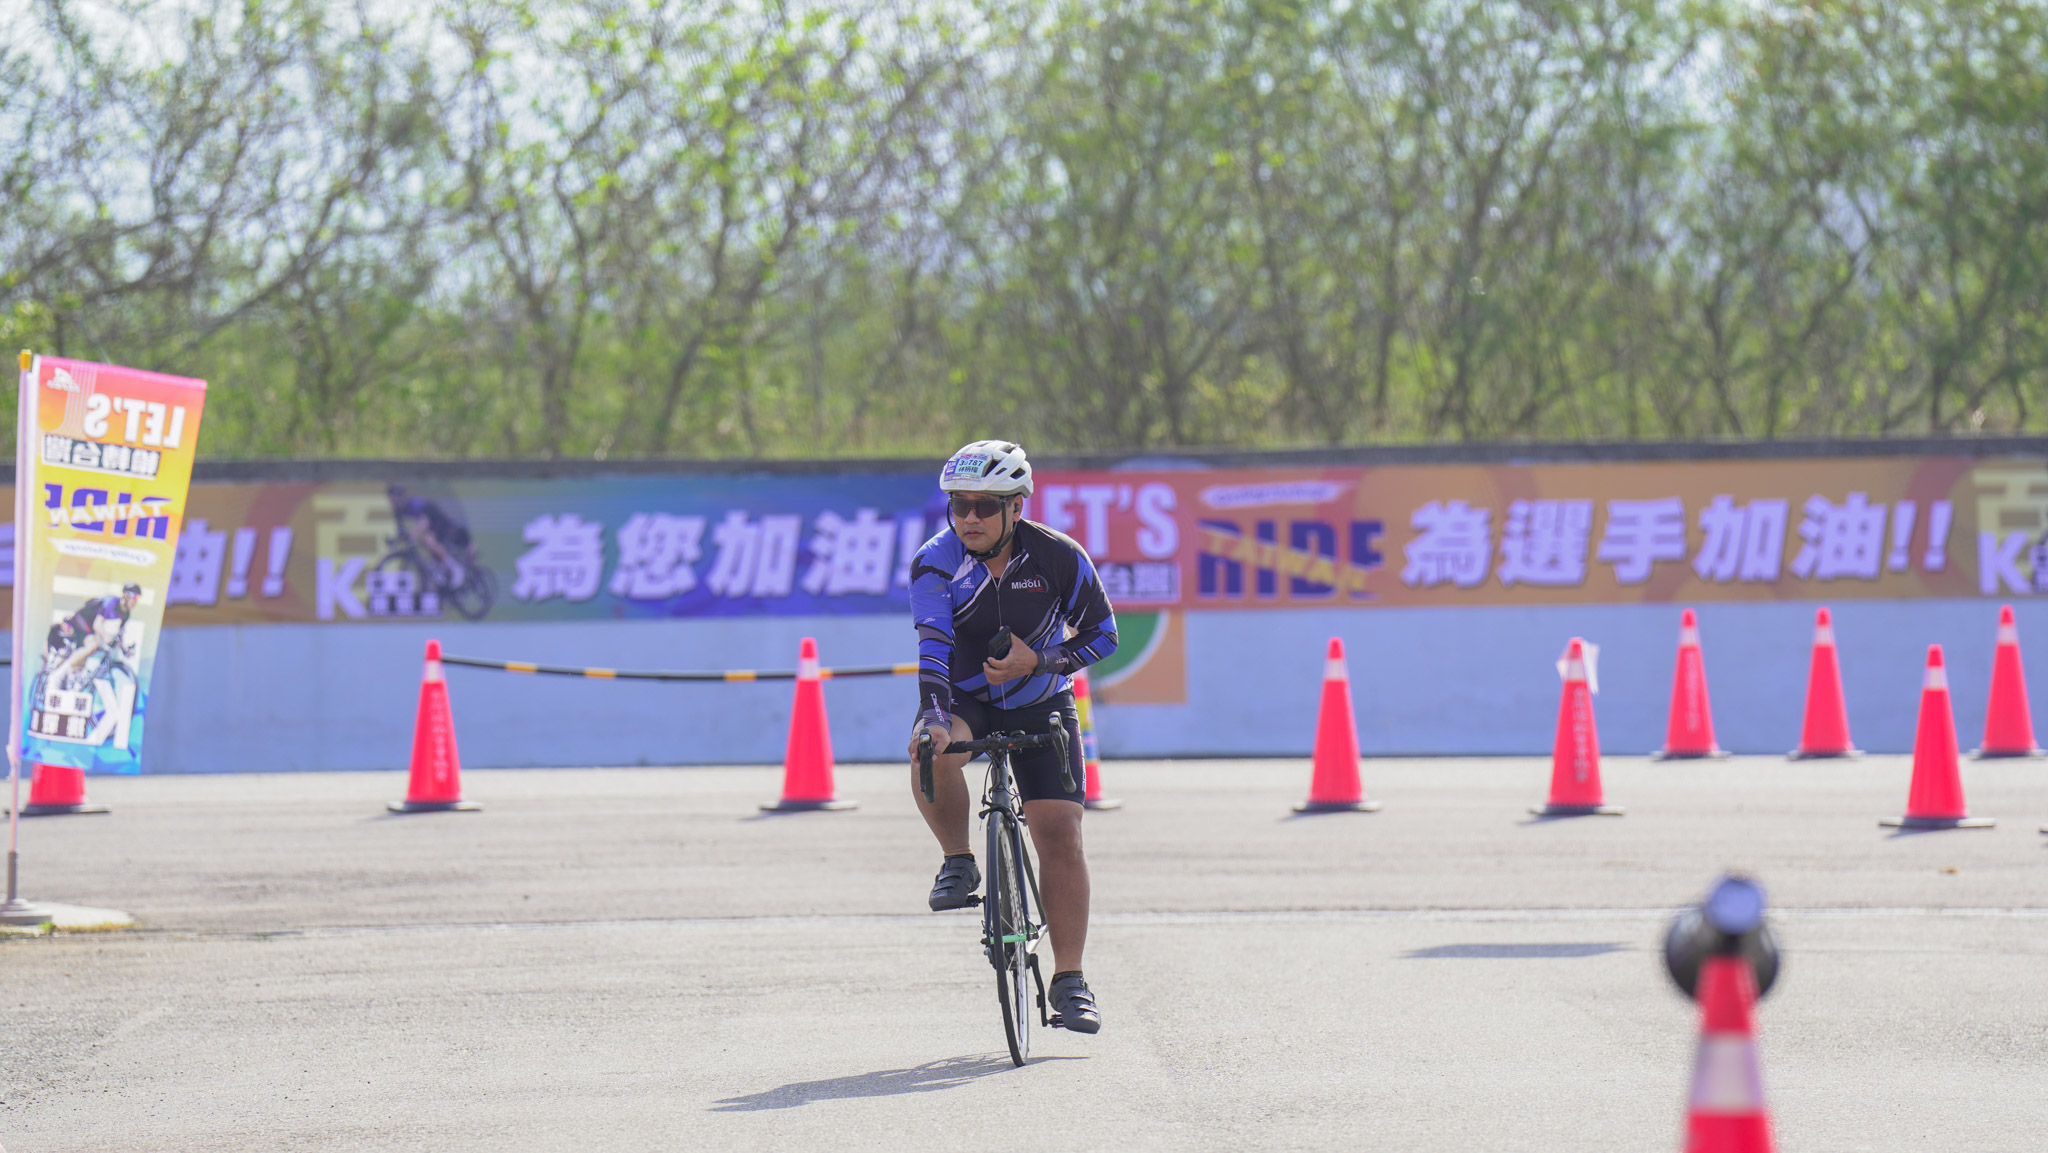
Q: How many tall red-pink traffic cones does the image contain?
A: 11